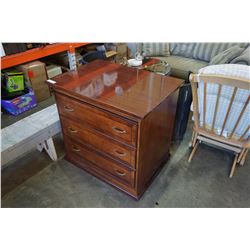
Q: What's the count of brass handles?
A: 6